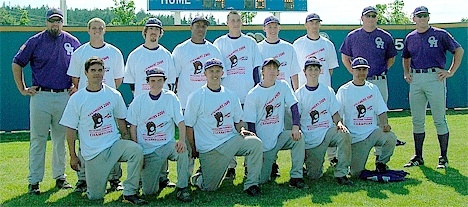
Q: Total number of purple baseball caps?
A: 12